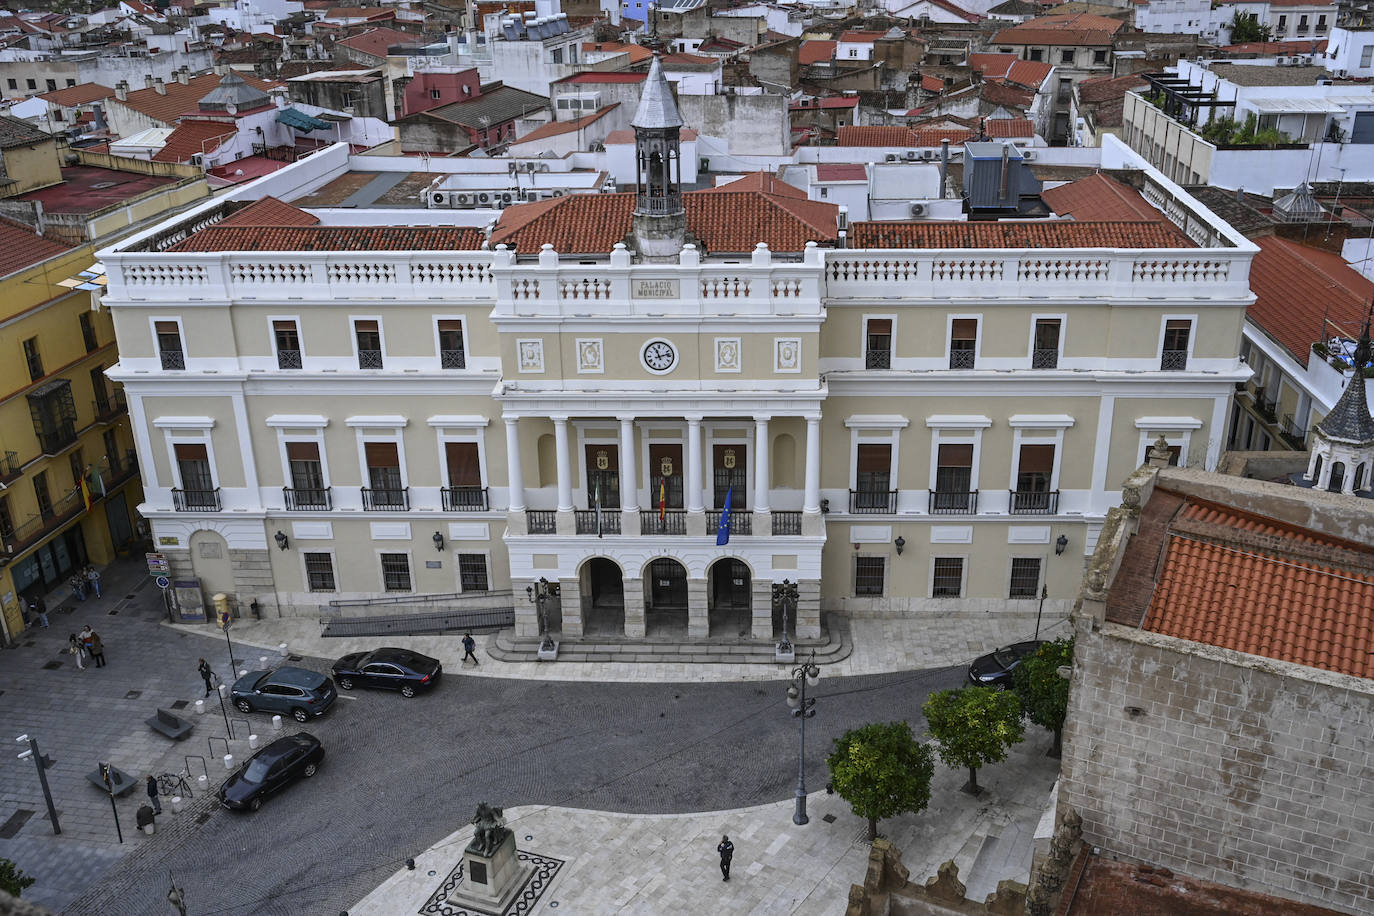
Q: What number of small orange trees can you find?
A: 3